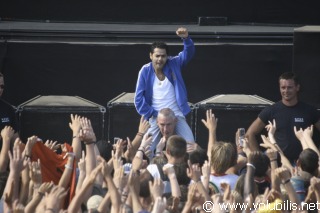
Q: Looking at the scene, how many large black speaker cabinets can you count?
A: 3